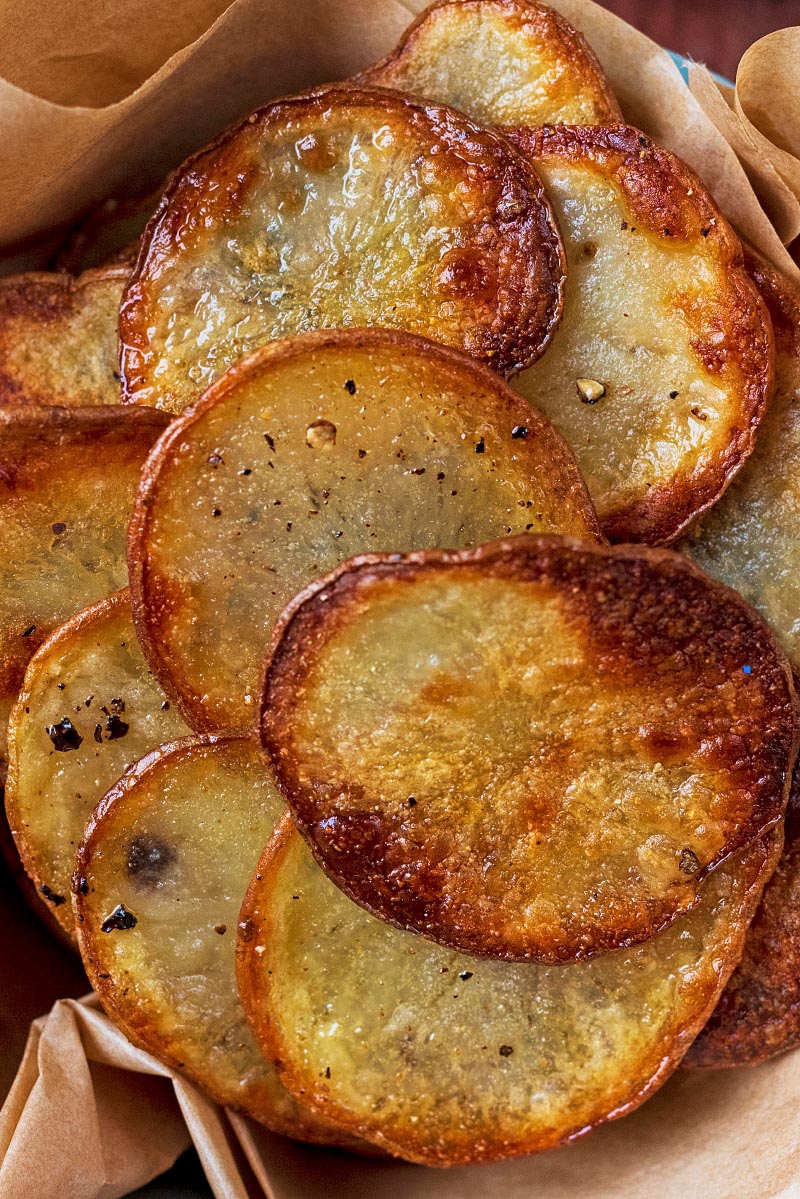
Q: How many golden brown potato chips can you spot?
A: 12